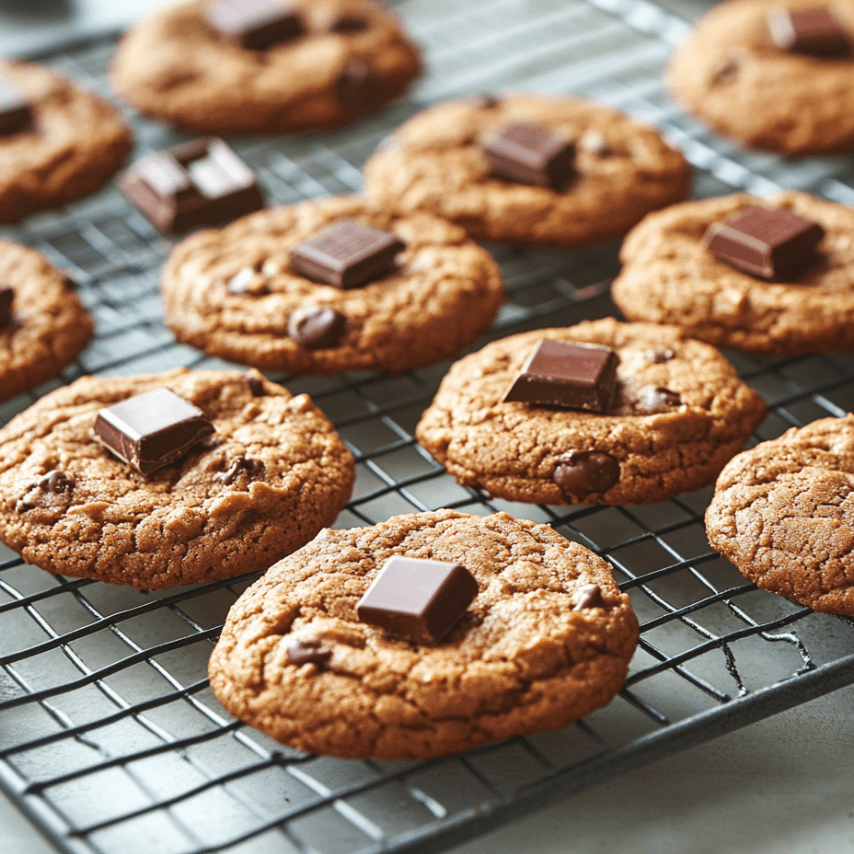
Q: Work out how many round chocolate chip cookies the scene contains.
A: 11